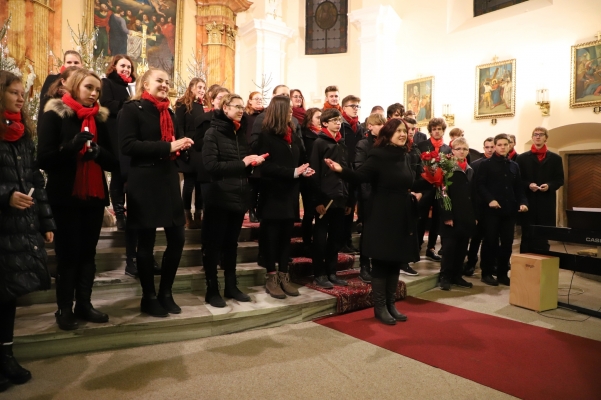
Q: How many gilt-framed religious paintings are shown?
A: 4